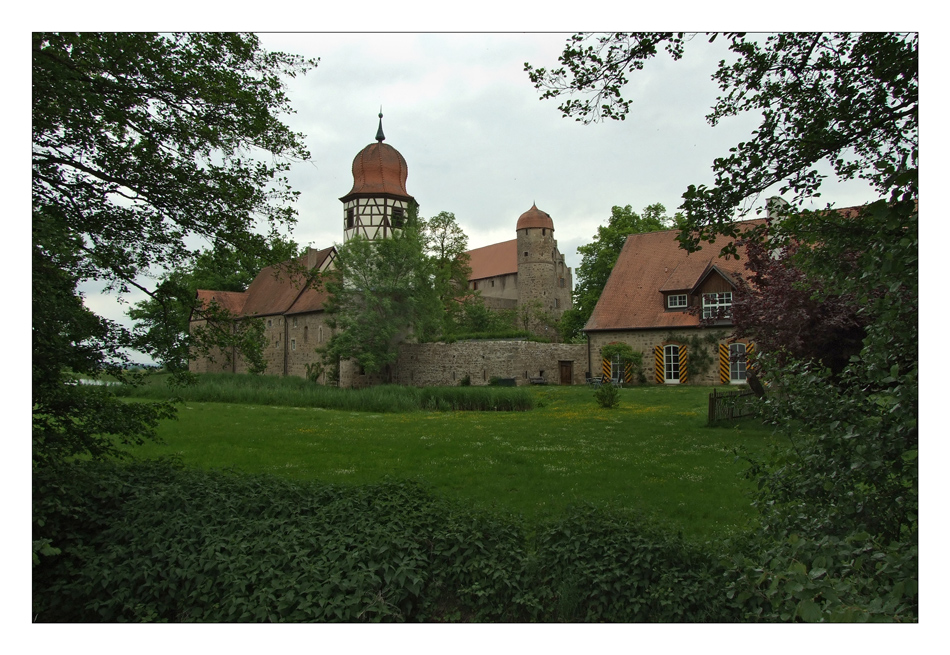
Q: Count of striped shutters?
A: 6